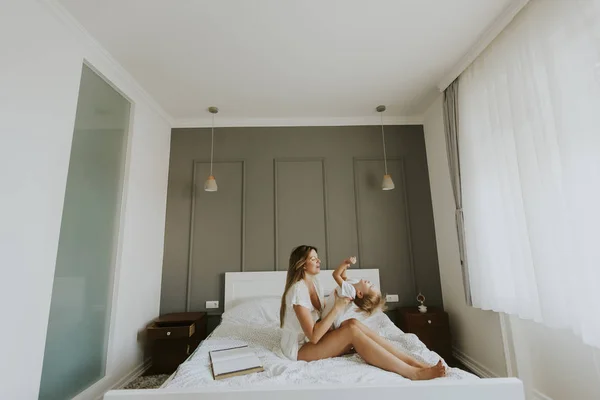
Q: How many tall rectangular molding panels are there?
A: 3